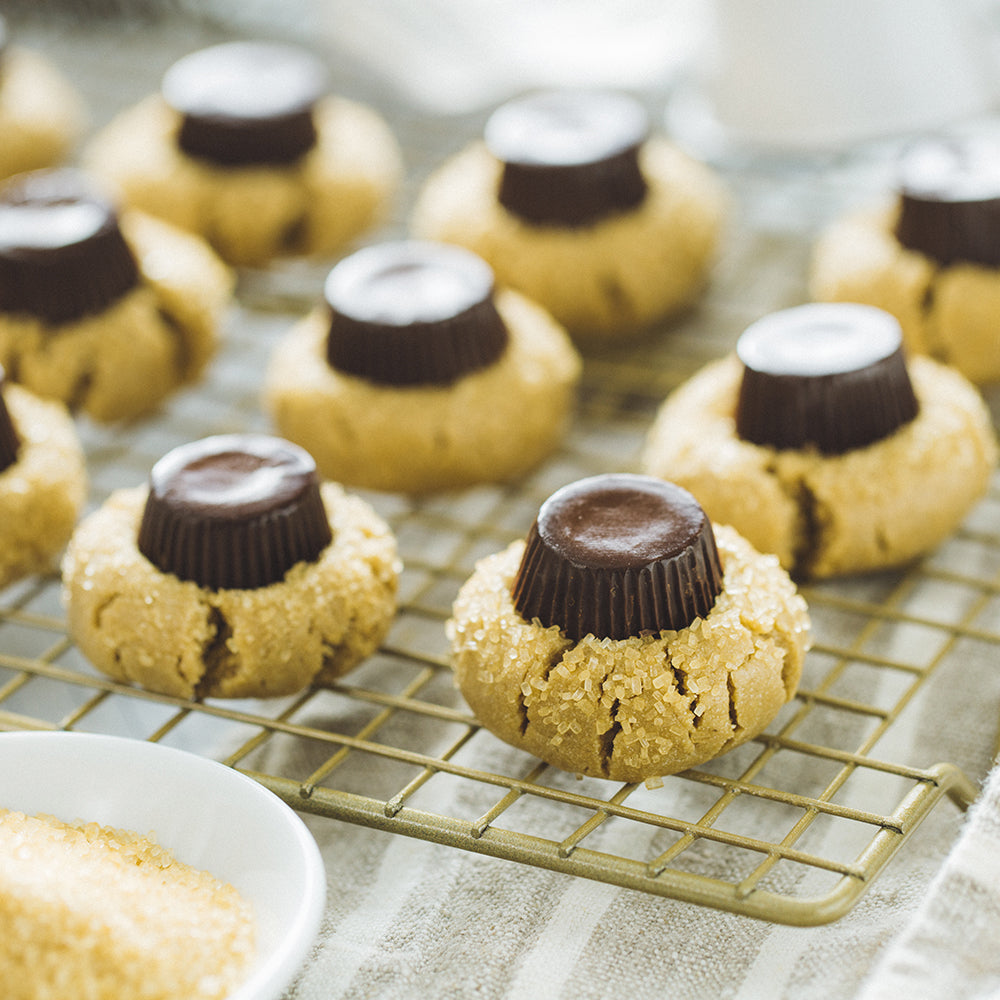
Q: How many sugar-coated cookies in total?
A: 10